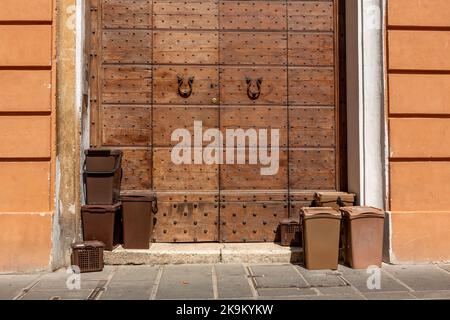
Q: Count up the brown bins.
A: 9